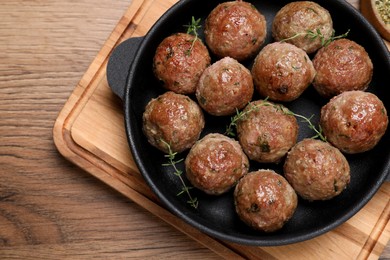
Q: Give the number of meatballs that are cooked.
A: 12